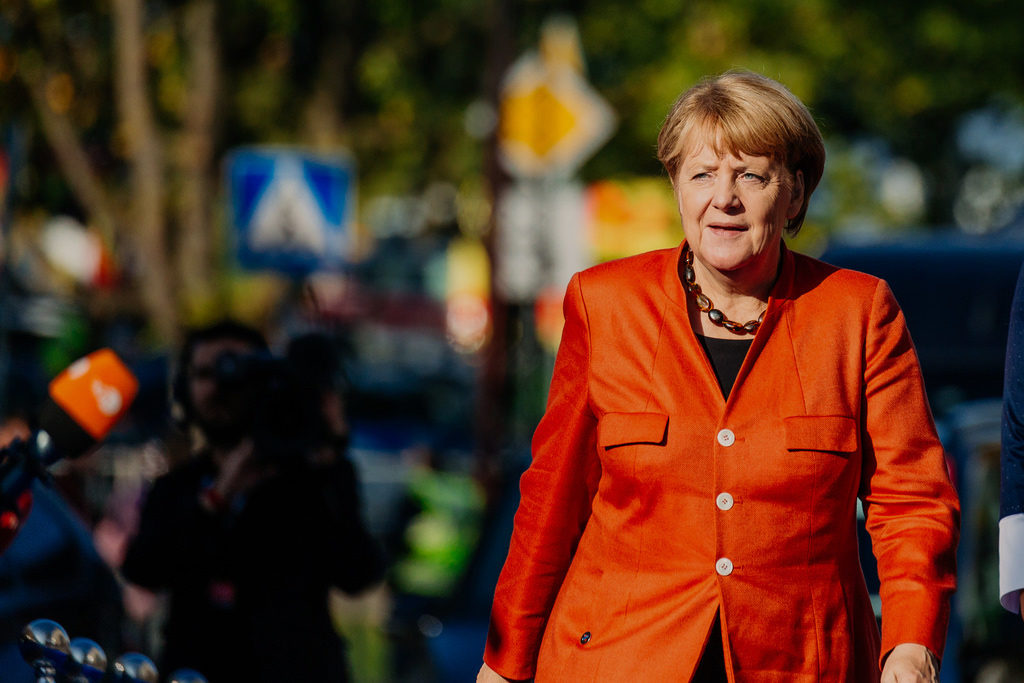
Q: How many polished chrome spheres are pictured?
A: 4